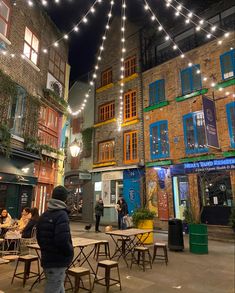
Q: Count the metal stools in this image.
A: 7